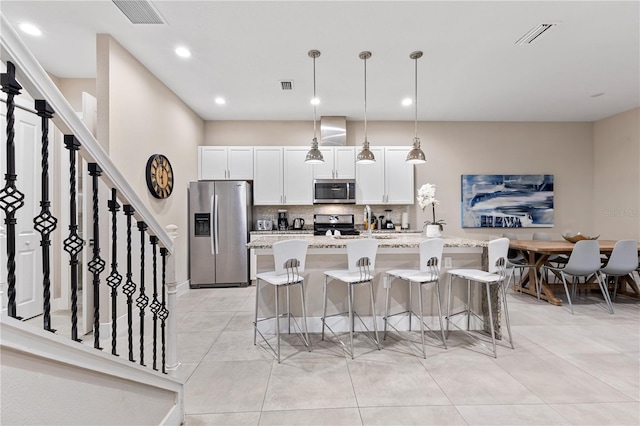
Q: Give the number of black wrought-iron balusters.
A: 9